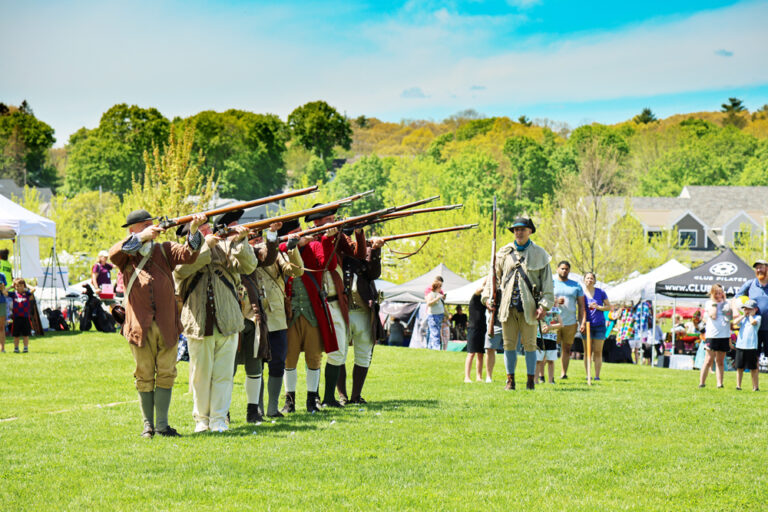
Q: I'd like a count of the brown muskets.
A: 8